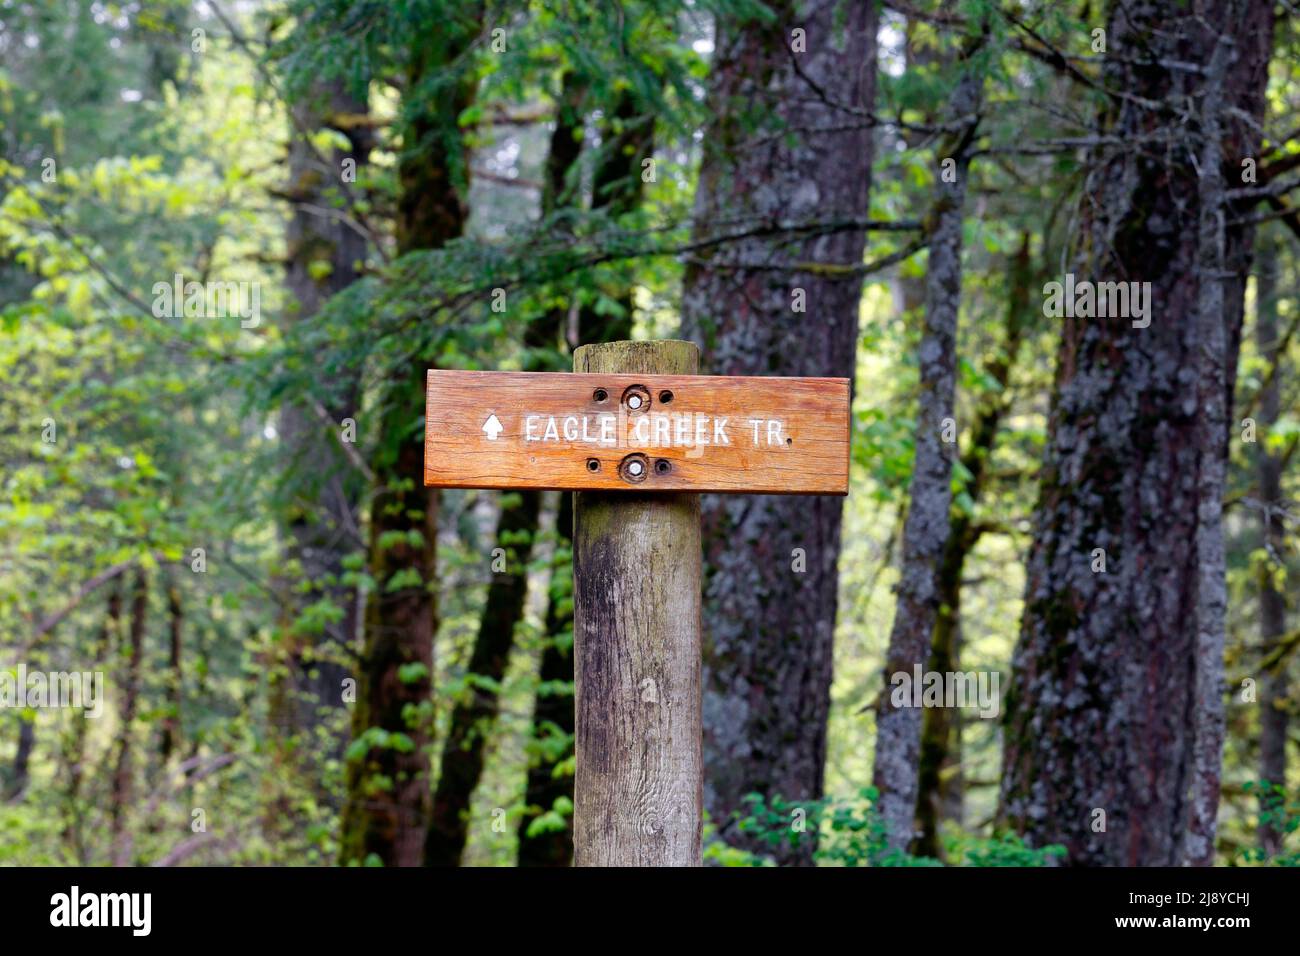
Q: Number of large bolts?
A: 2